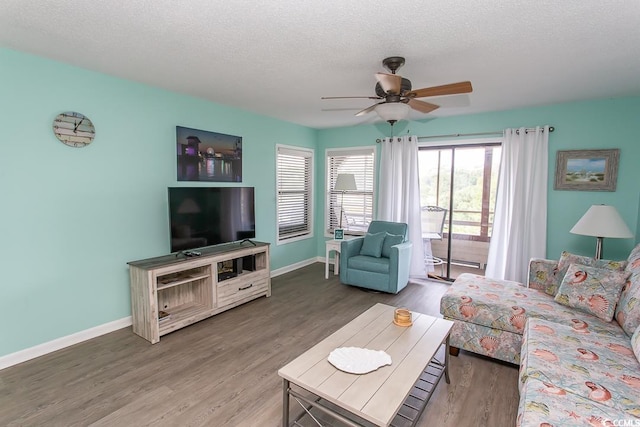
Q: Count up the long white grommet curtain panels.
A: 2